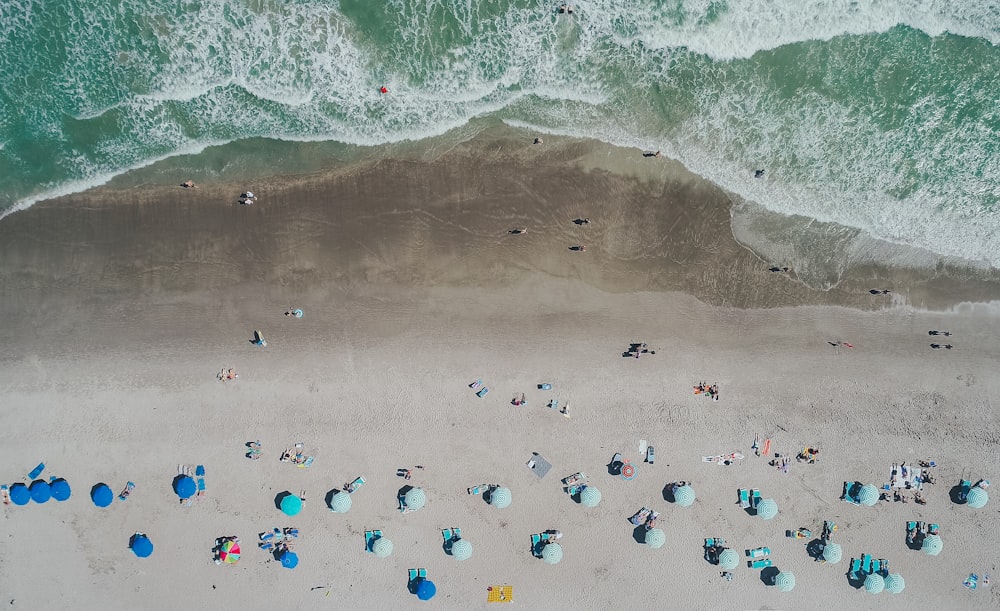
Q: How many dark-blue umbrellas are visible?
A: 8